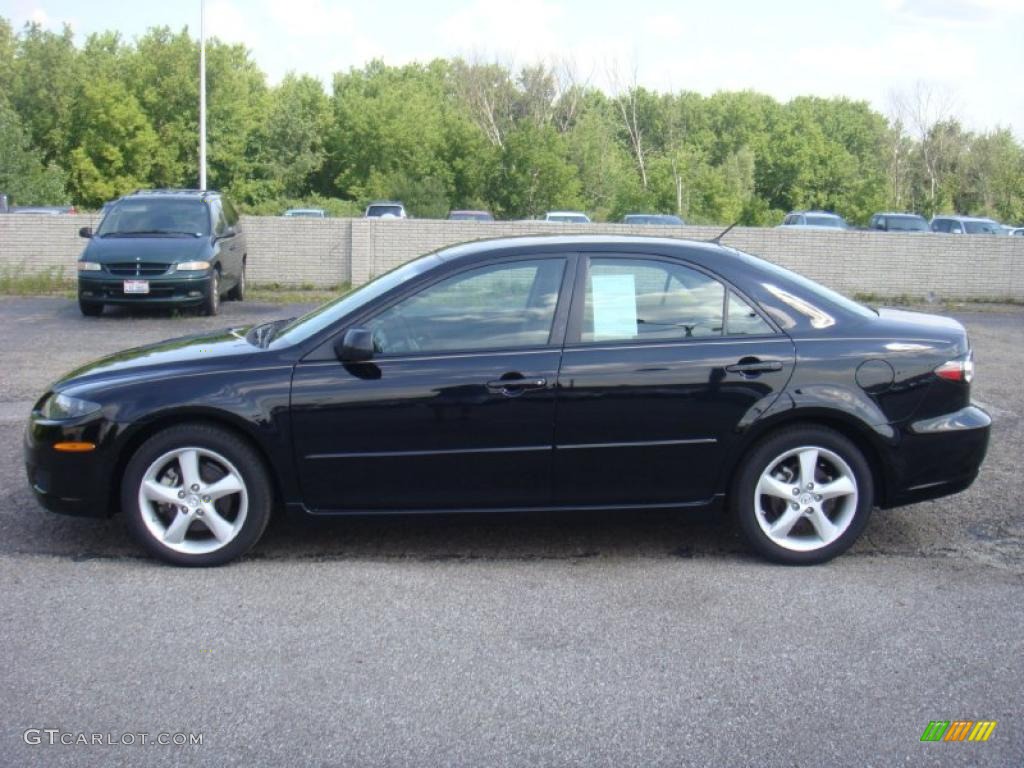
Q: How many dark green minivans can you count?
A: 1